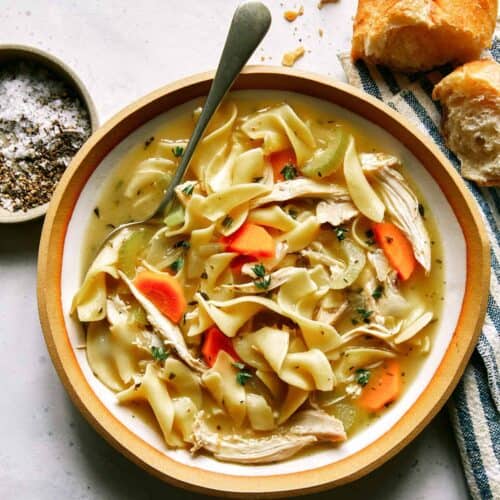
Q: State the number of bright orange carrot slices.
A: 6